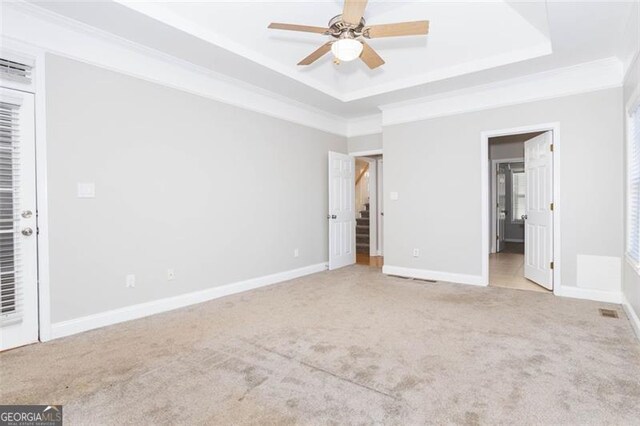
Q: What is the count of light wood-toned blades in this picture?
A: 5